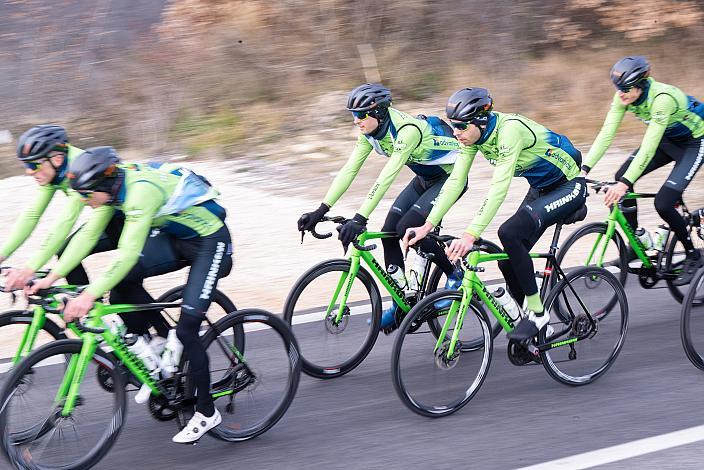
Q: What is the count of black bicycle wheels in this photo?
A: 11